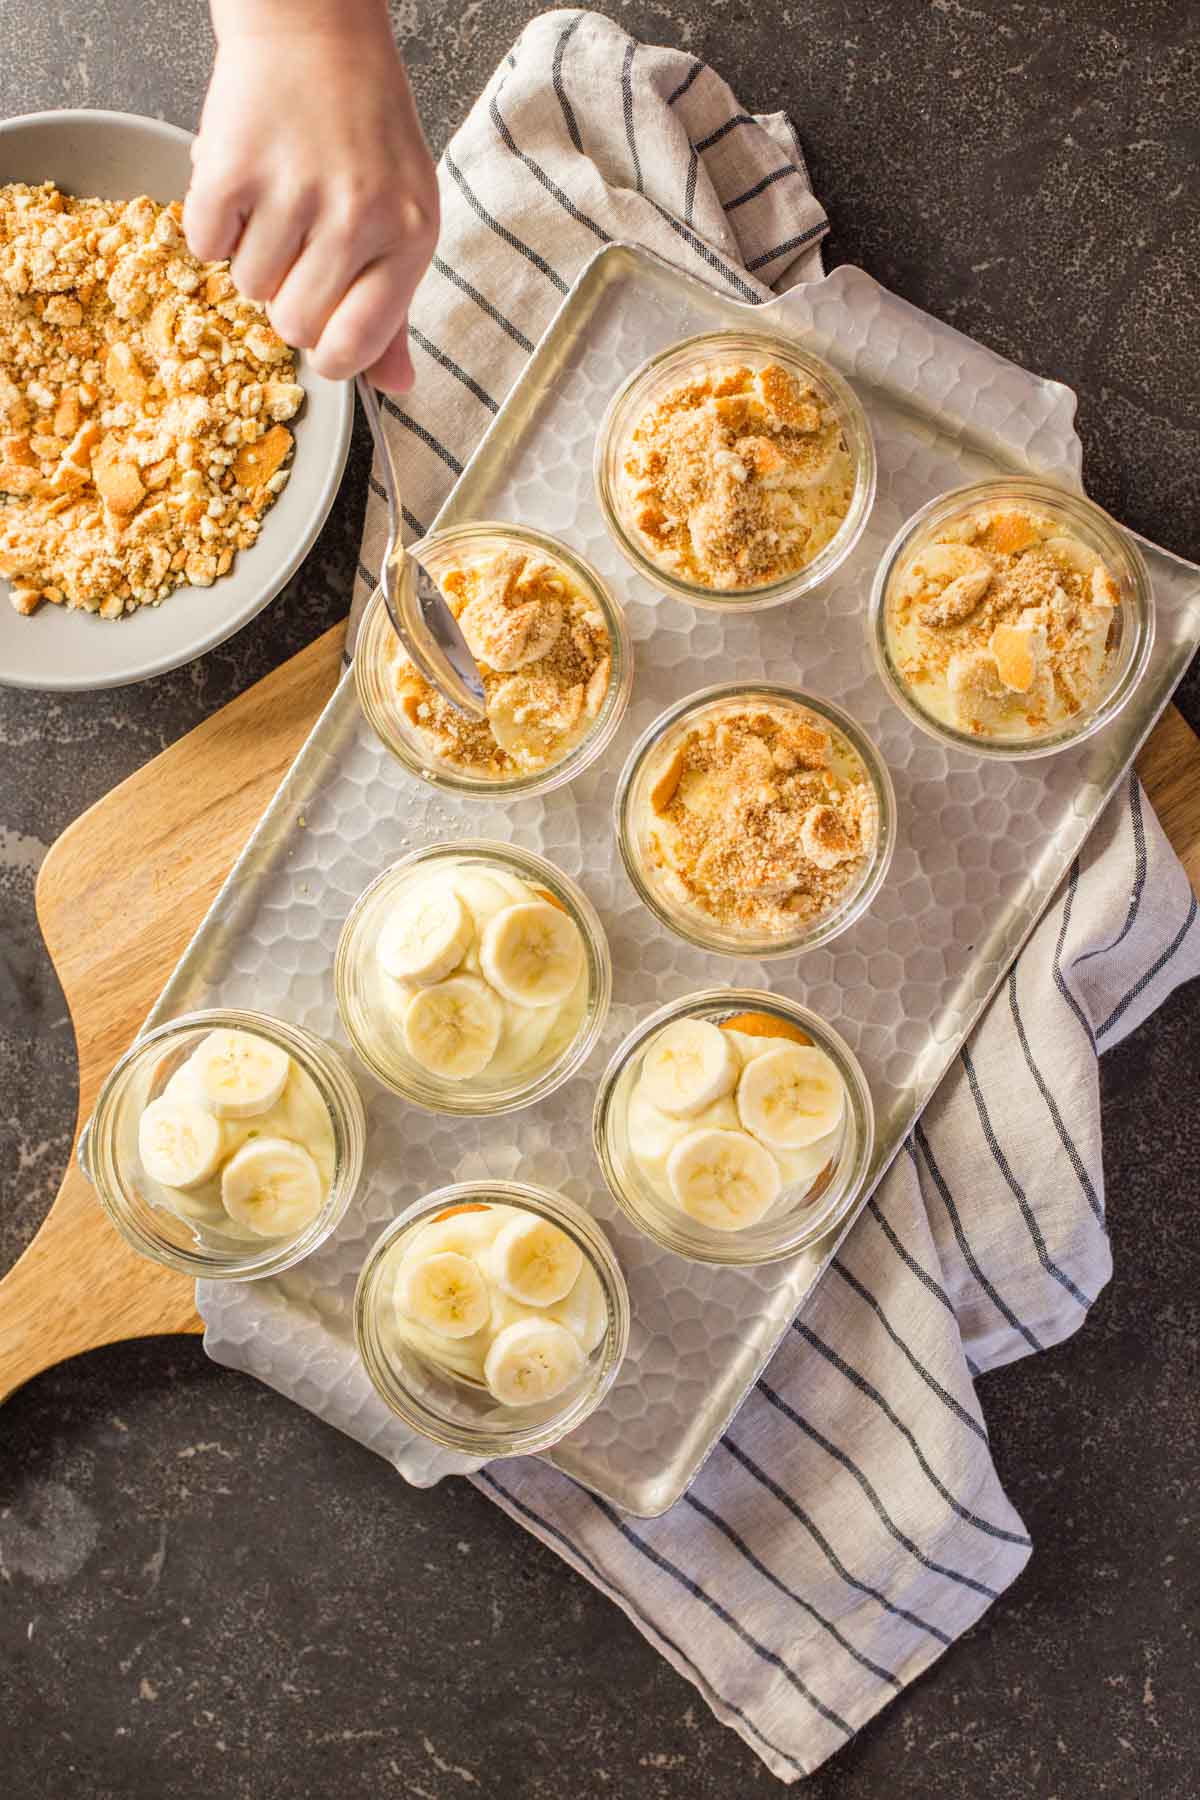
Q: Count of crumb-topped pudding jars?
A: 4